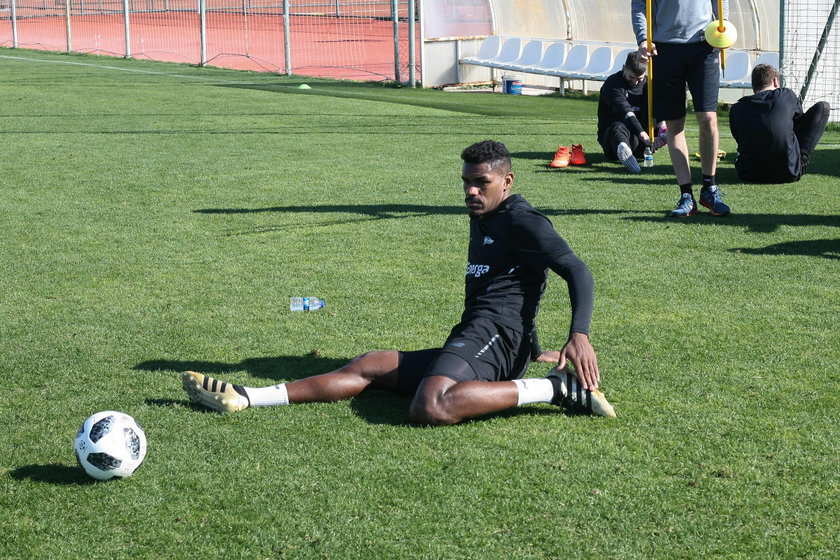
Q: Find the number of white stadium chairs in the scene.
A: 9